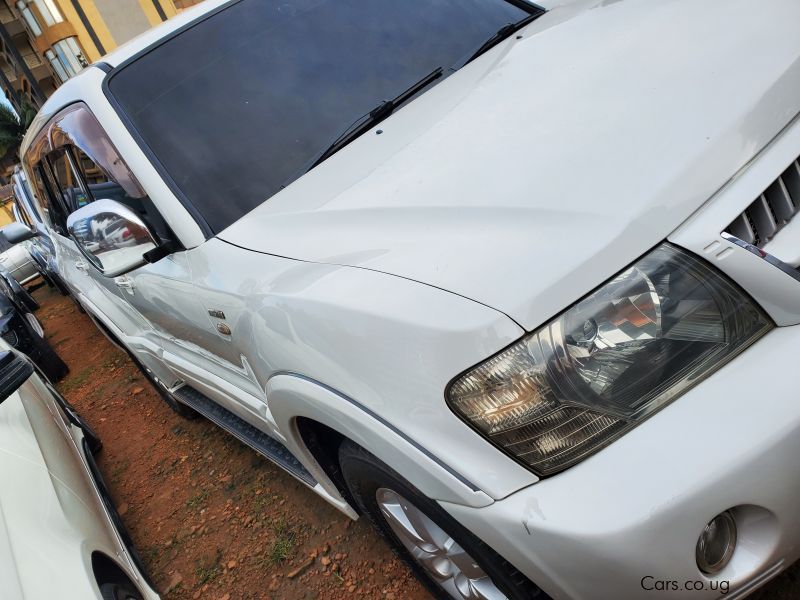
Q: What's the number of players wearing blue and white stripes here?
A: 0